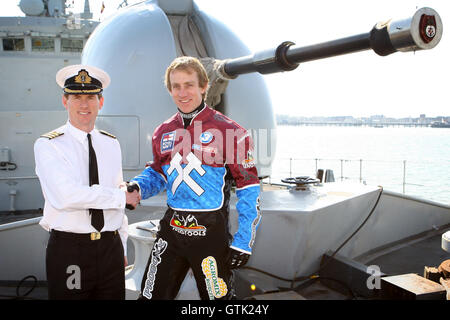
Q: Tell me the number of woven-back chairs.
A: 0